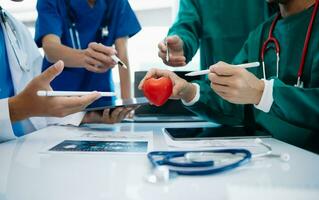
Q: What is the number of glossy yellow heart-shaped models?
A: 0